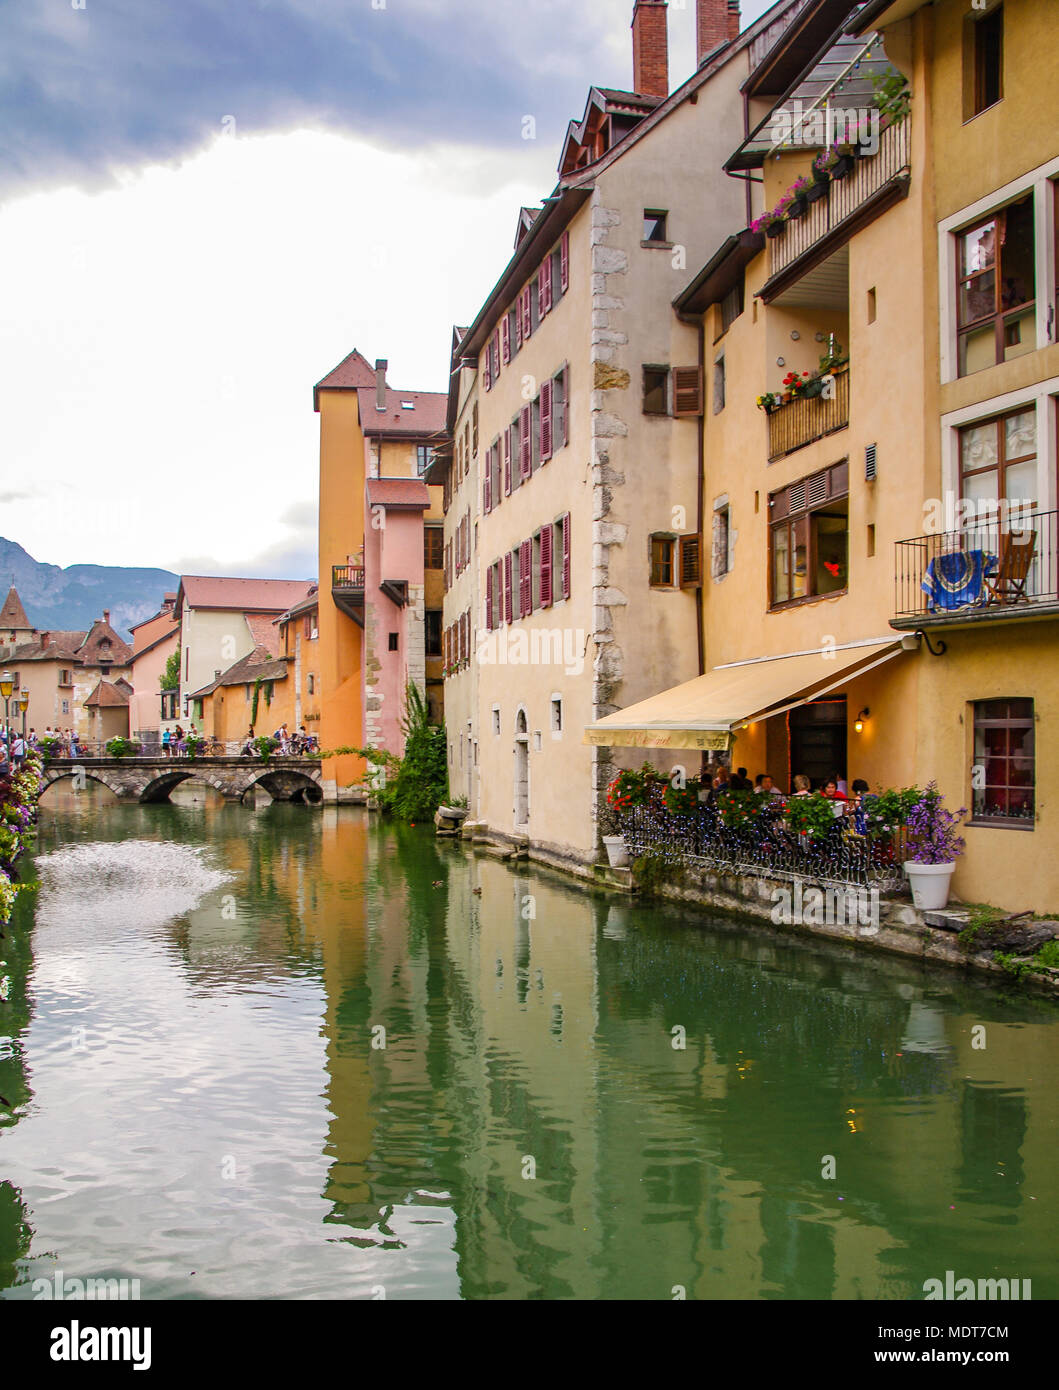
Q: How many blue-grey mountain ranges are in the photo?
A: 1